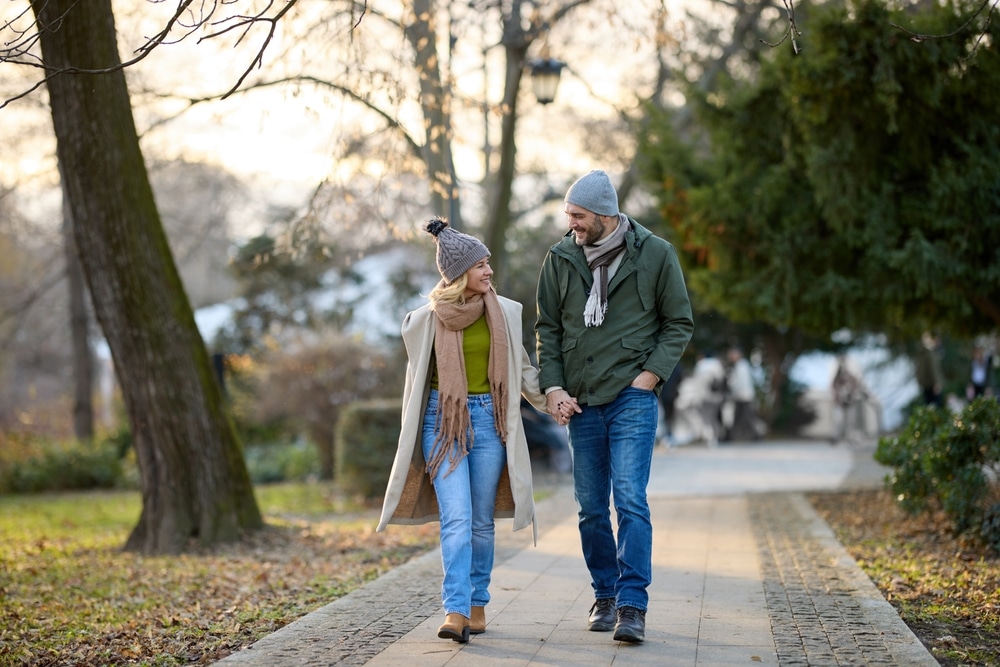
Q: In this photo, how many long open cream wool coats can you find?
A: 1